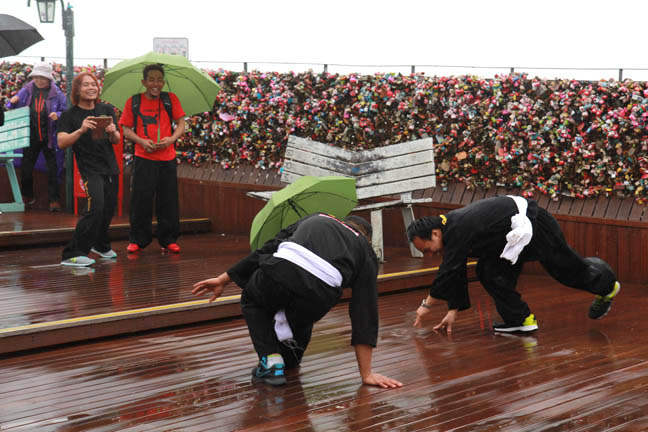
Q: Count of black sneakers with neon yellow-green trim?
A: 2